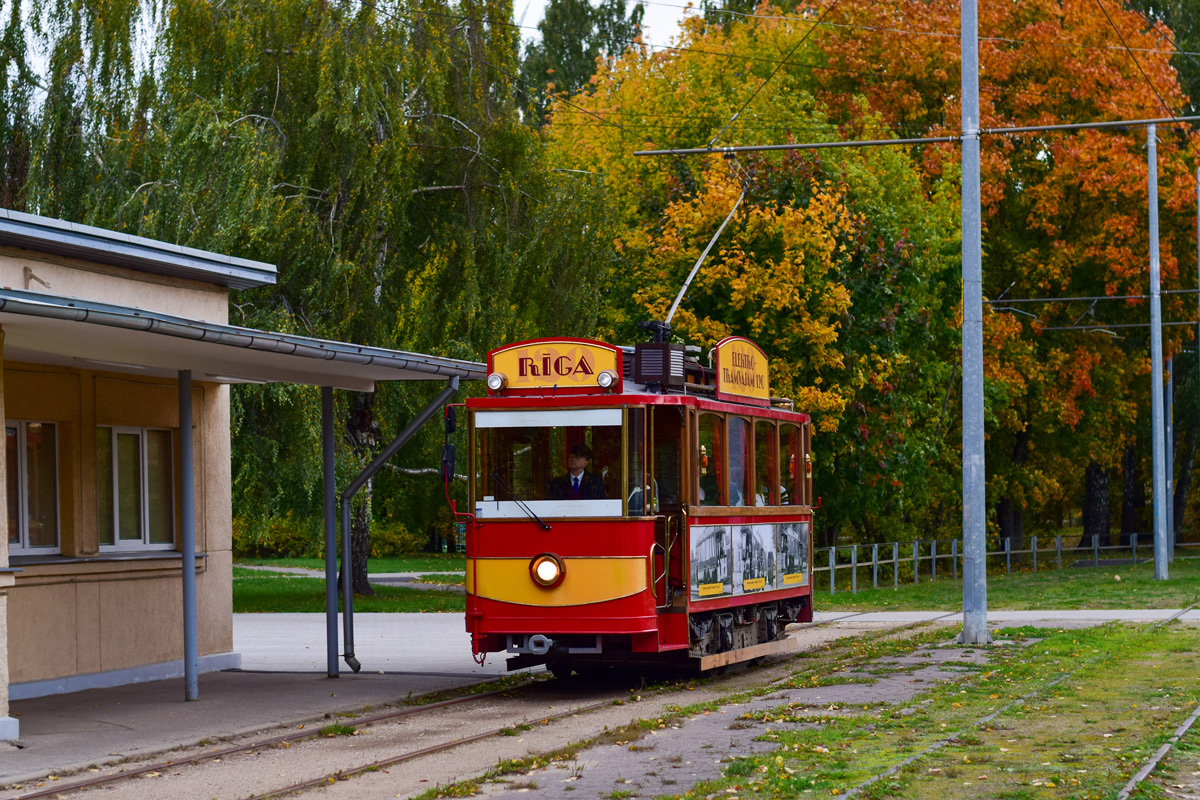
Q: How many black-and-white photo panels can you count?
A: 3